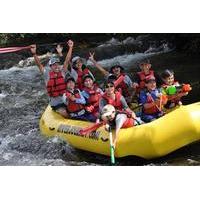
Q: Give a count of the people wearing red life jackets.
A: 10